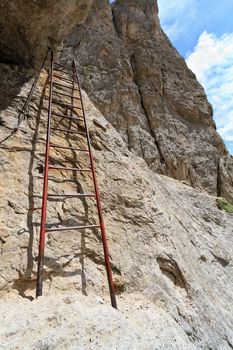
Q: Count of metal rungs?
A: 12